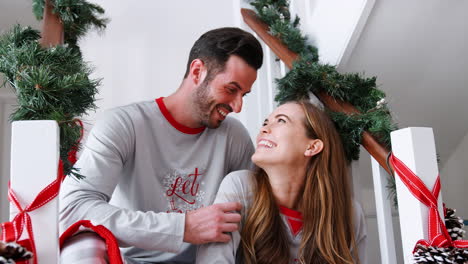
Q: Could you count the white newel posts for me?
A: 2